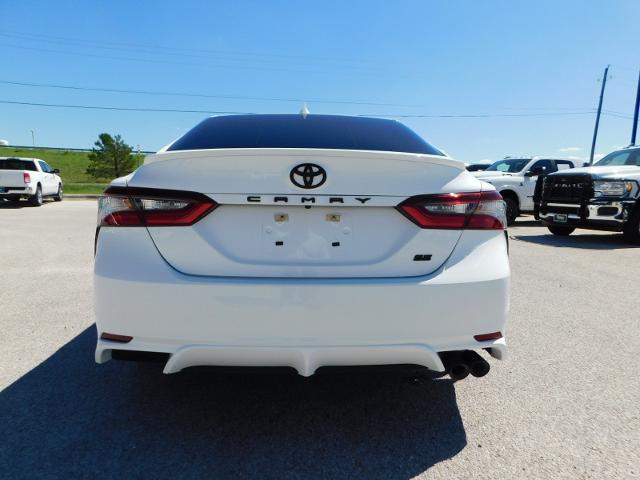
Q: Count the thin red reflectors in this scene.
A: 2